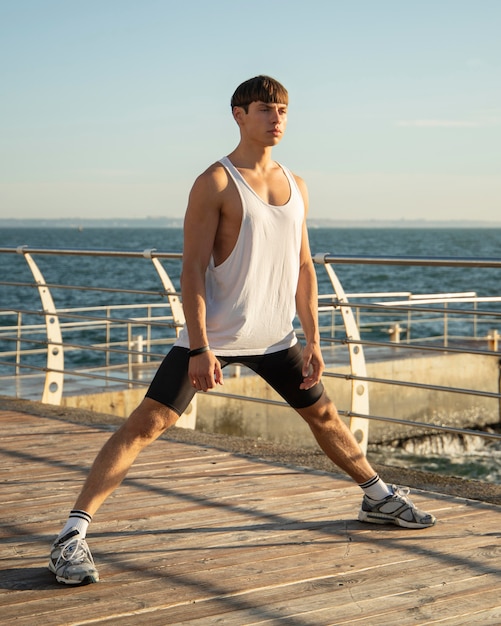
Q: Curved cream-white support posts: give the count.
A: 3